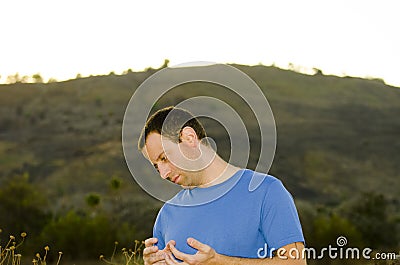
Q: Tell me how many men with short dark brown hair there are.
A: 1